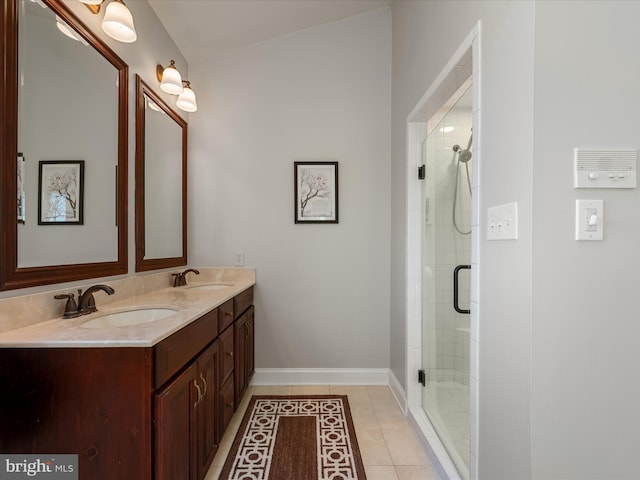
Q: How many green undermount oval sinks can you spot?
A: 0